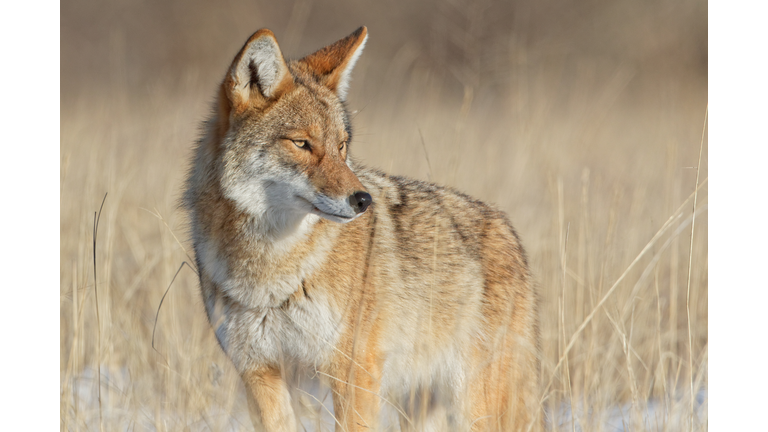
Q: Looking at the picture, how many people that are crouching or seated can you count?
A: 0